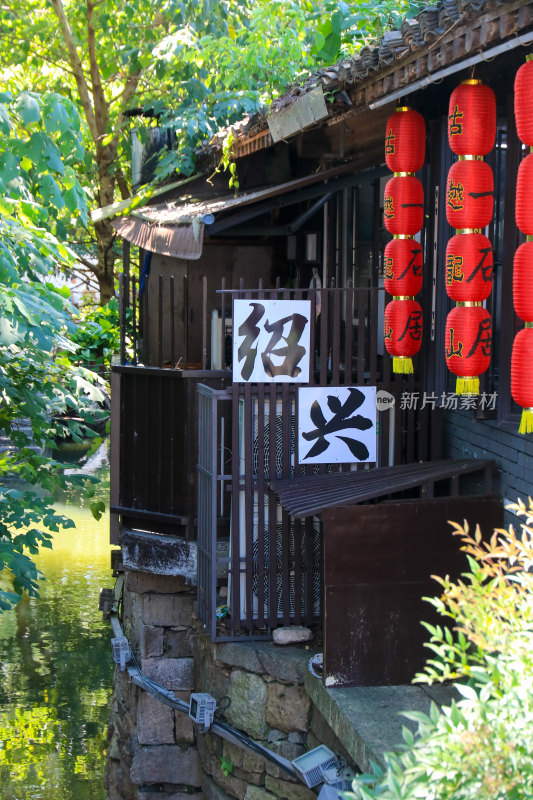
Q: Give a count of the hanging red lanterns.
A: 12